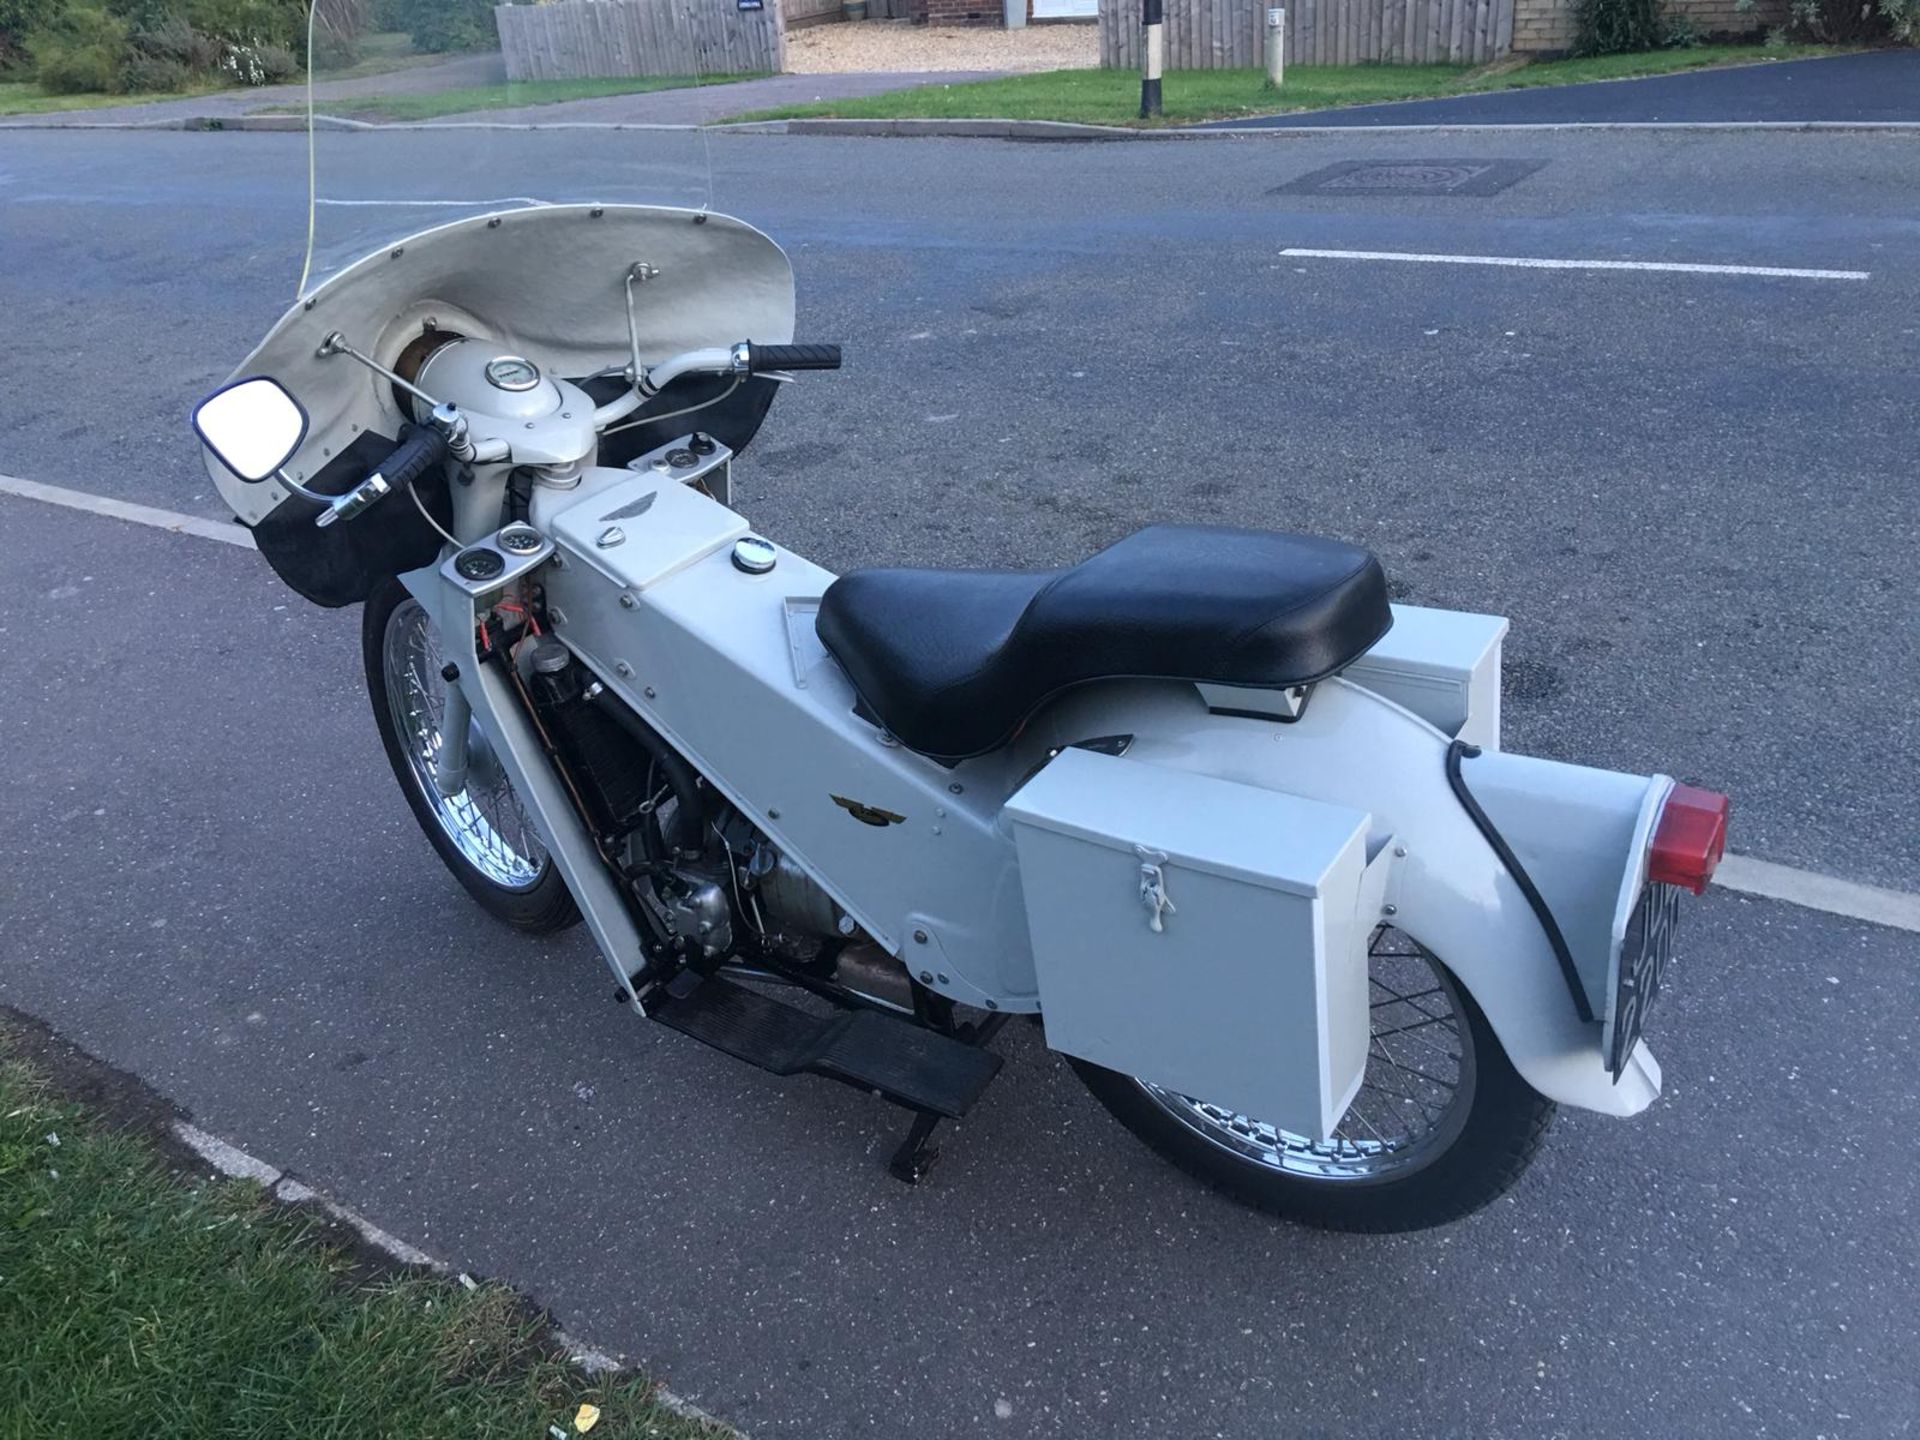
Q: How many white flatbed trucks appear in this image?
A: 0